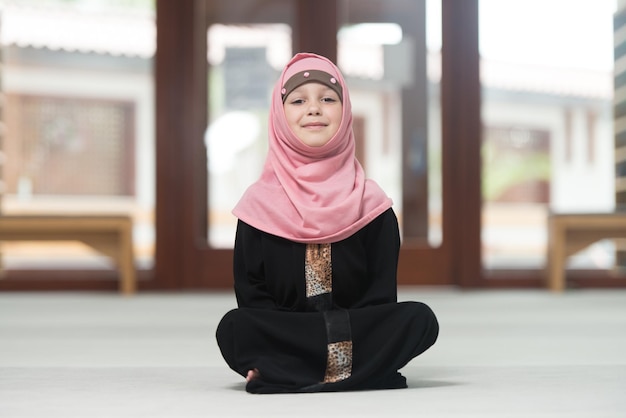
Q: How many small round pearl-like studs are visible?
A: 3